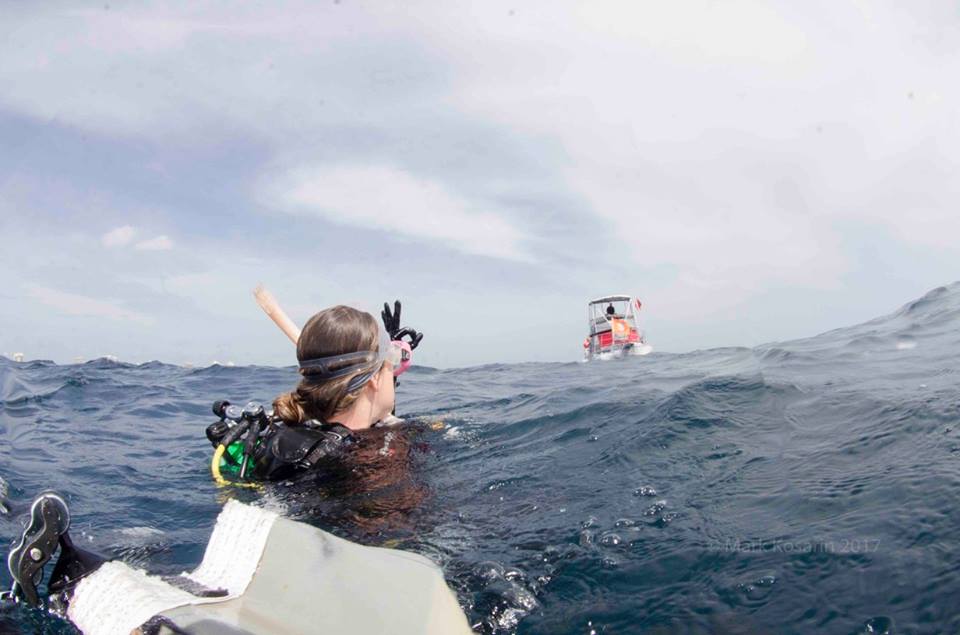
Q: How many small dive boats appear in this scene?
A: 1